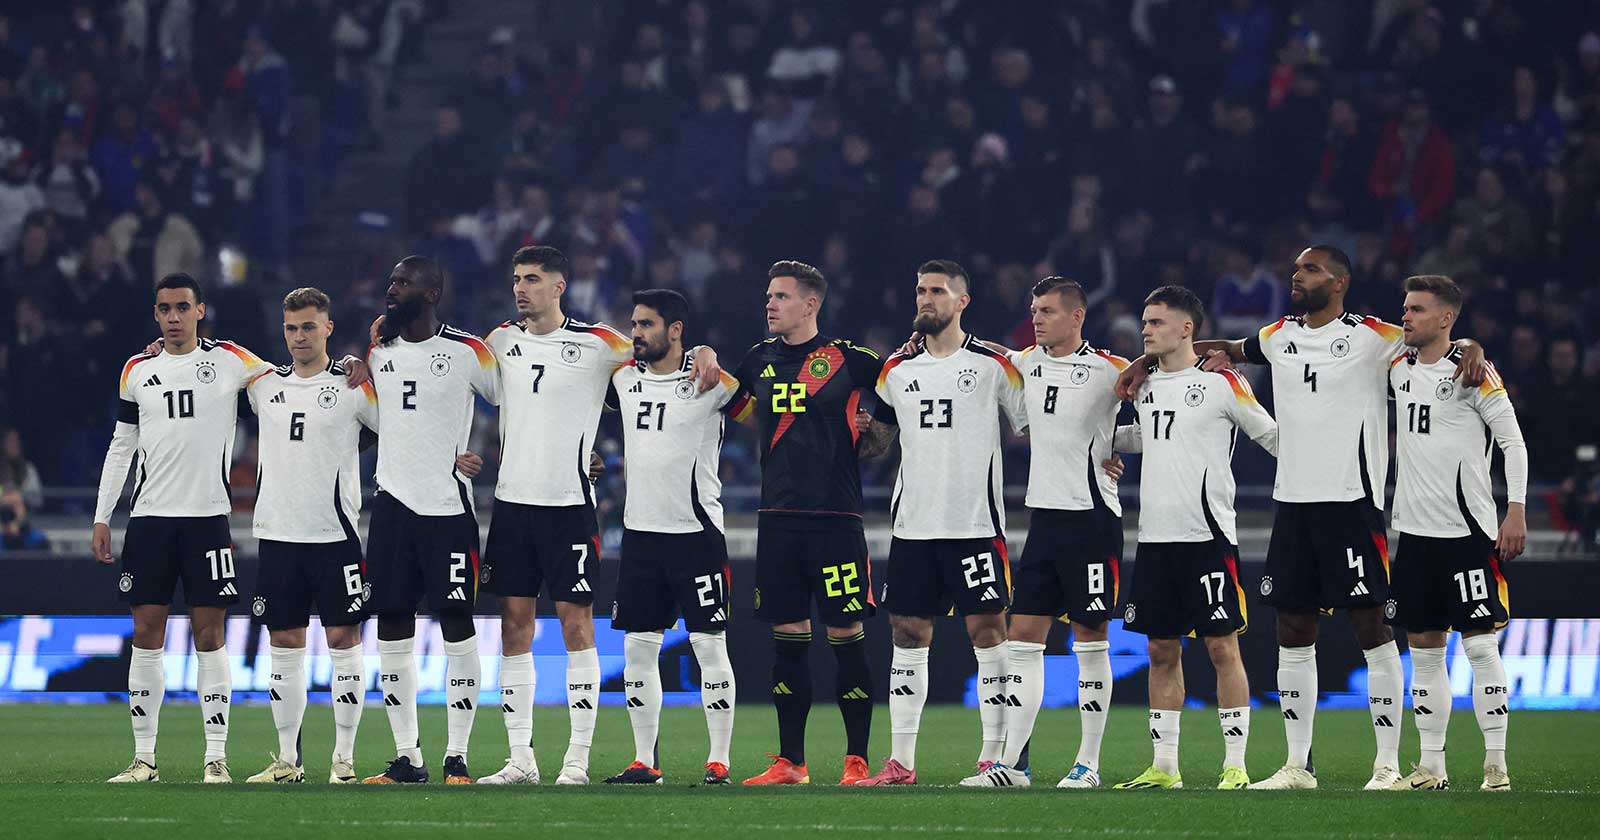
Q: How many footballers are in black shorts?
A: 11